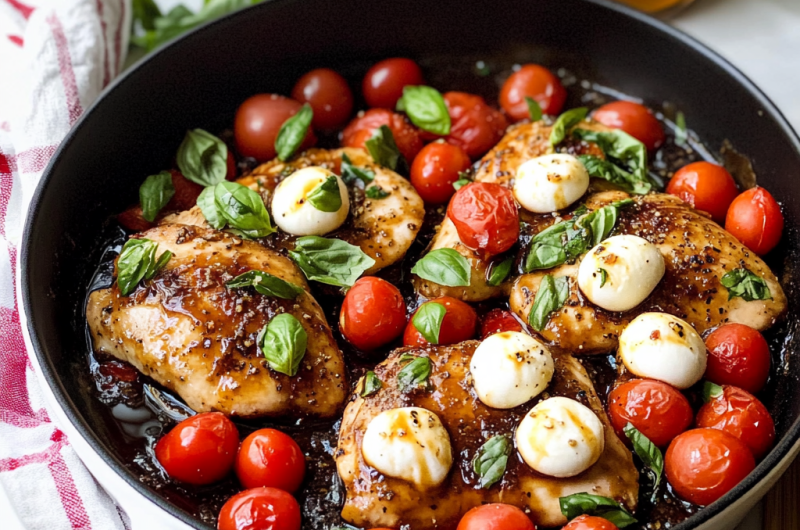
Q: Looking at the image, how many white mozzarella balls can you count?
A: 7